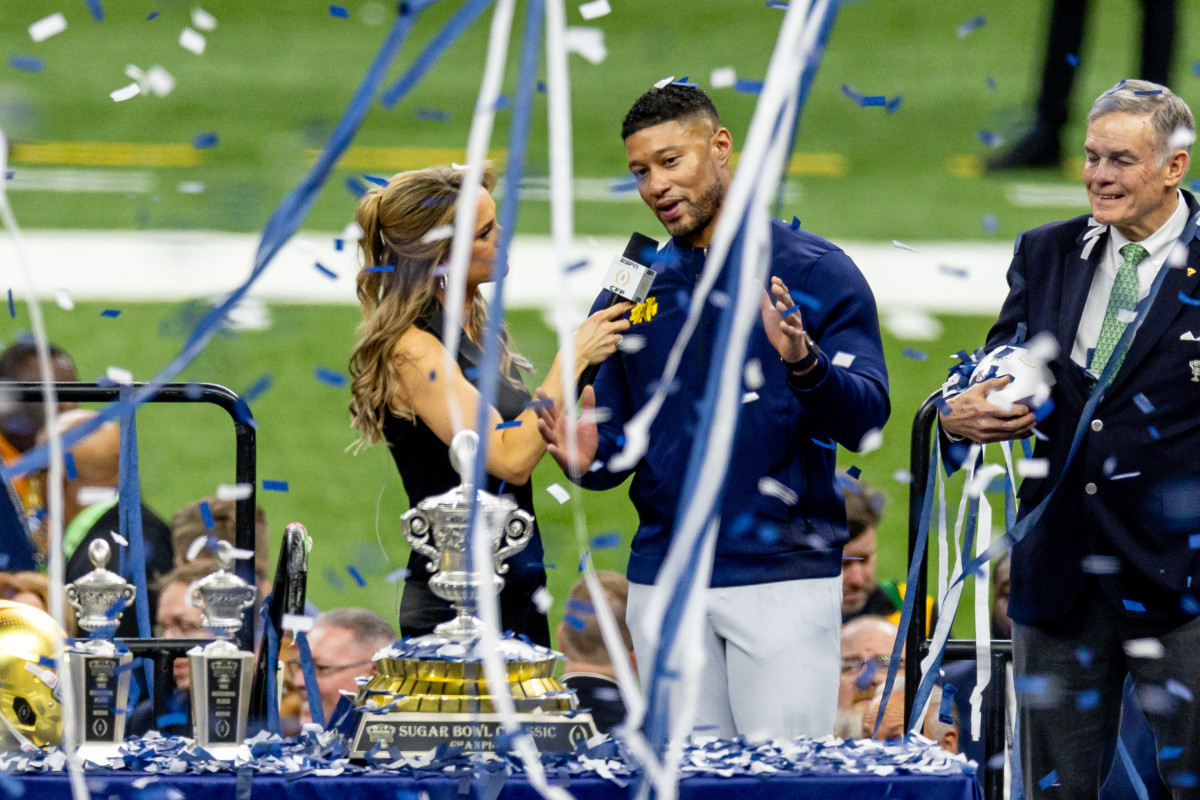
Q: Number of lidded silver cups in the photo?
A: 3